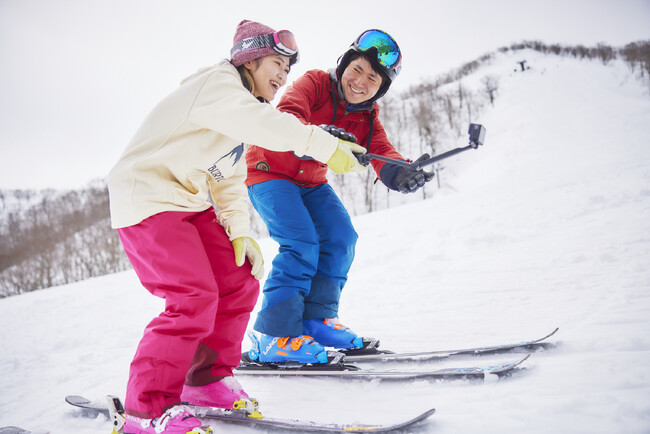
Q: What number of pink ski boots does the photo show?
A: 2